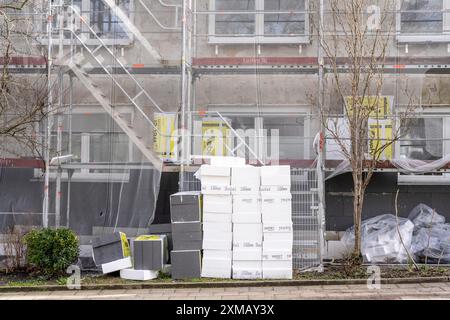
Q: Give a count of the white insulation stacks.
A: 3